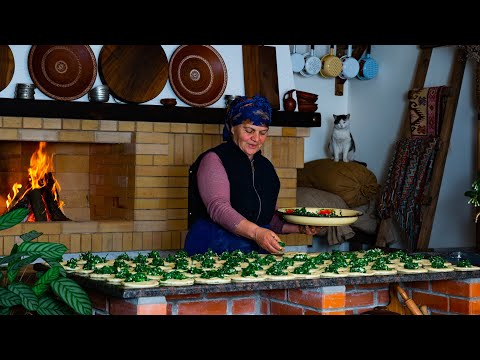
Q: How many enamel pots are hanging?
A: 5